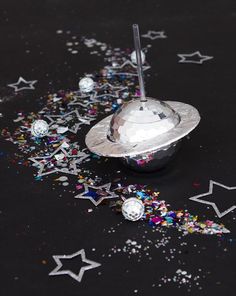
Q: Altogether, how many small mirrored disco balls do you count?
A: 4